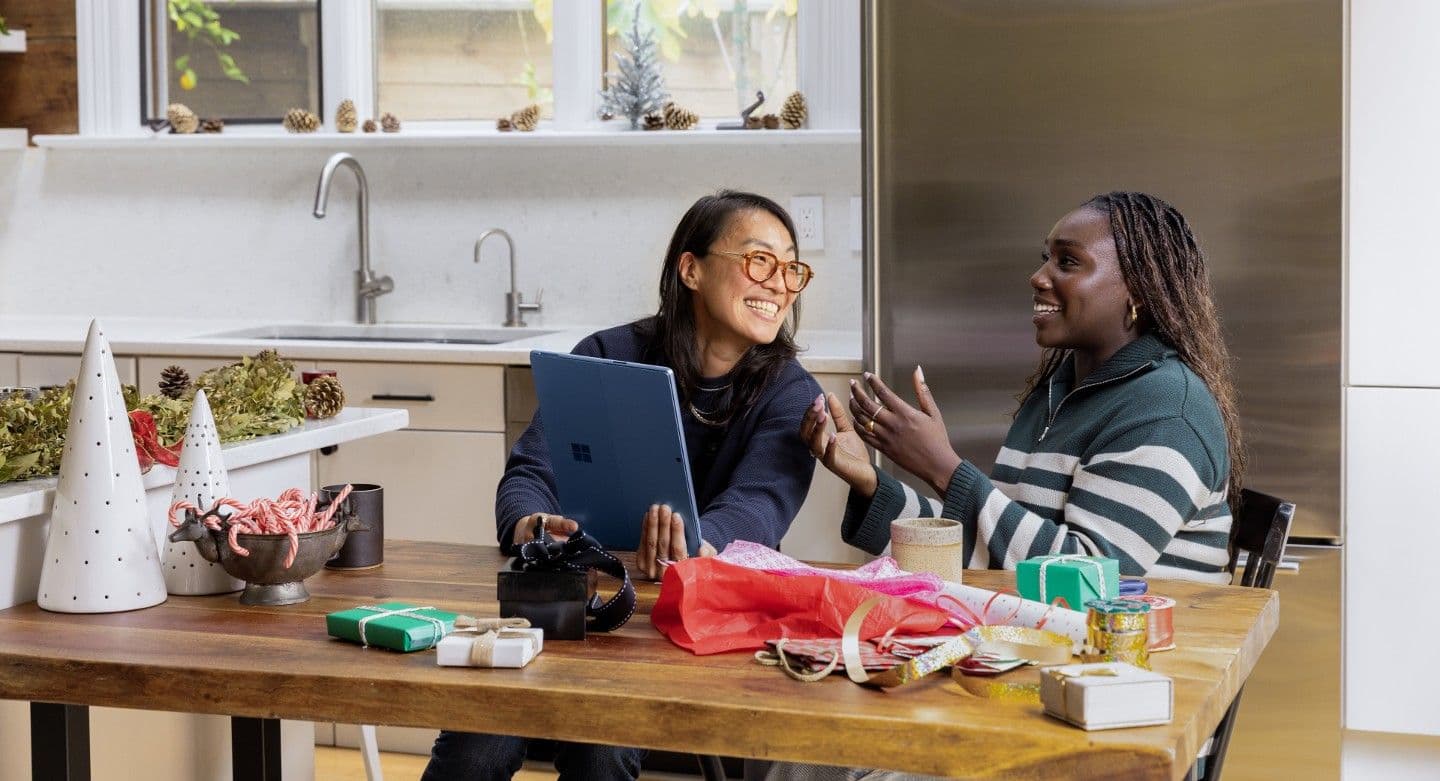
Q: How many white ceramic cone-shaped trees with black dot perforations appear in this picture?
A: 2